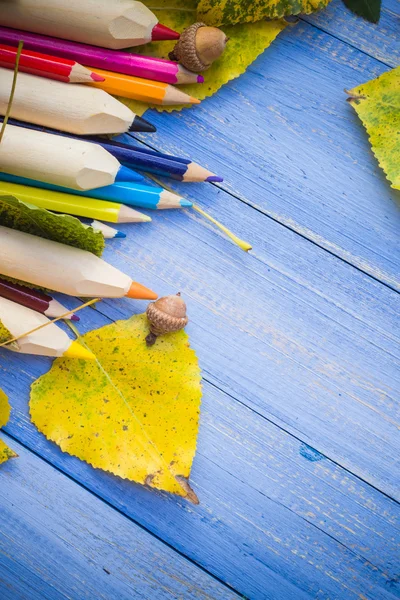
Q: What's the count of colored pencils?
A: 13